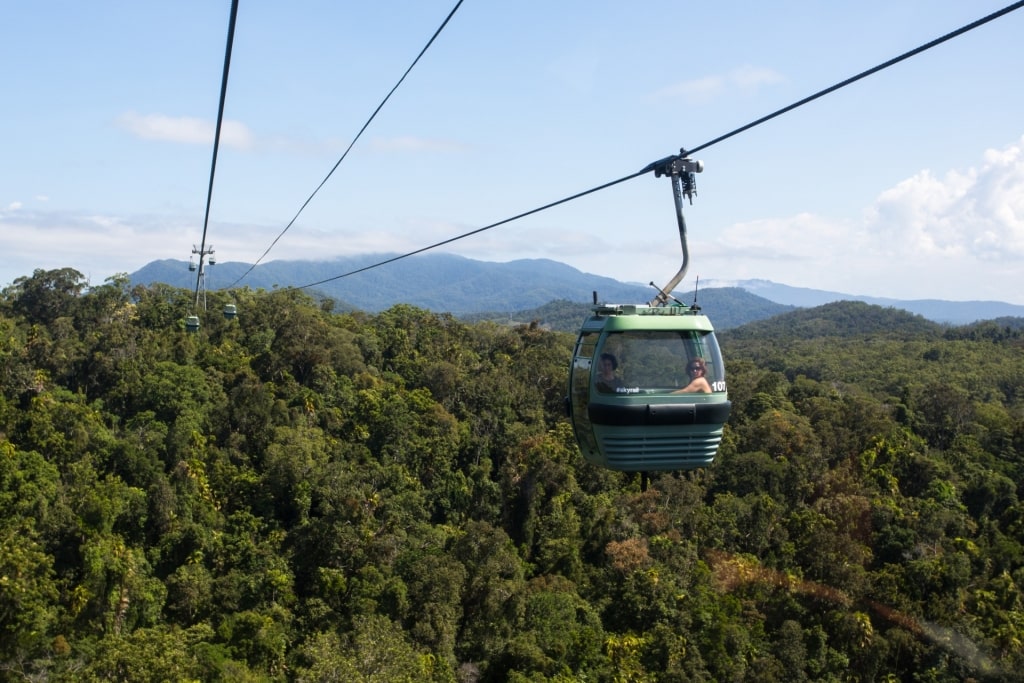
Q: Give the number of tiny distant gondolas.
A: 4